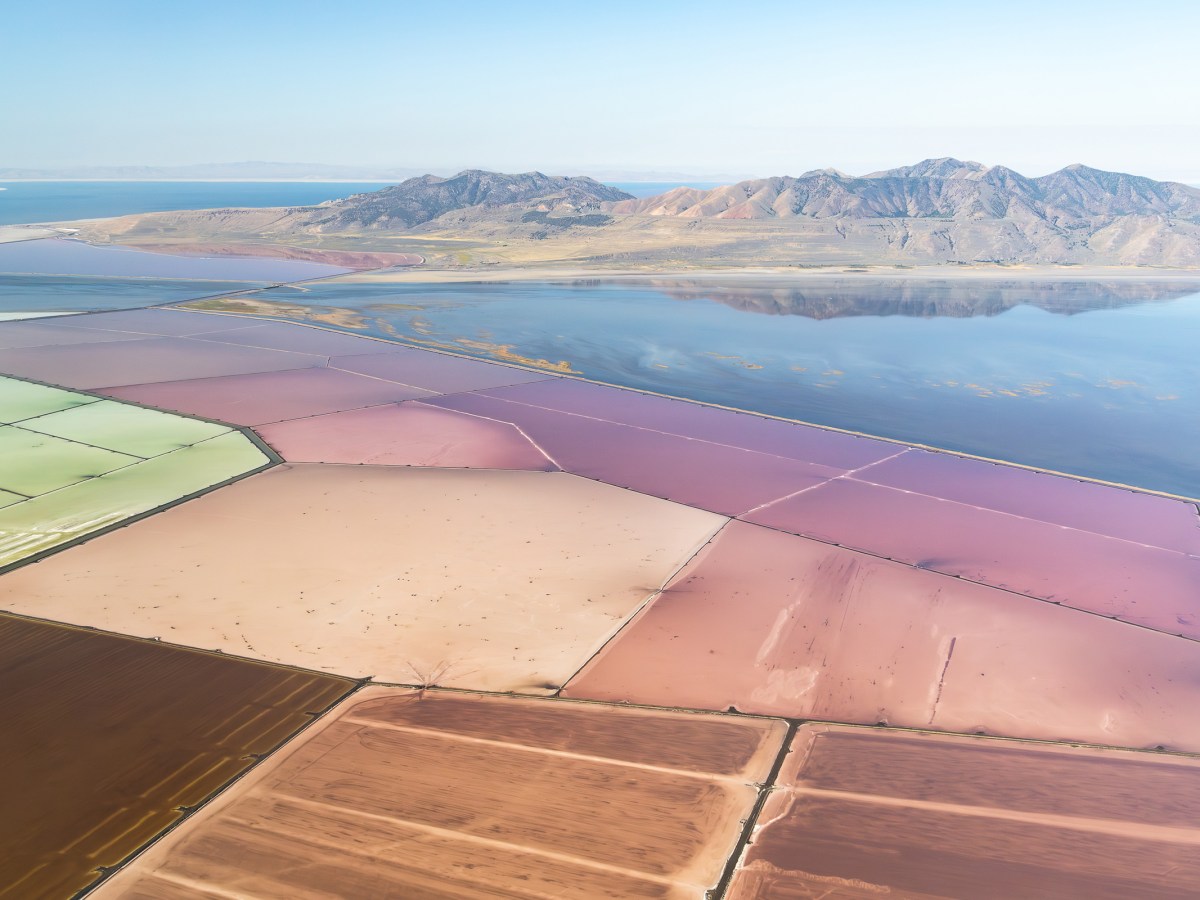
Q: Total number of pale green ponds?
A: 5